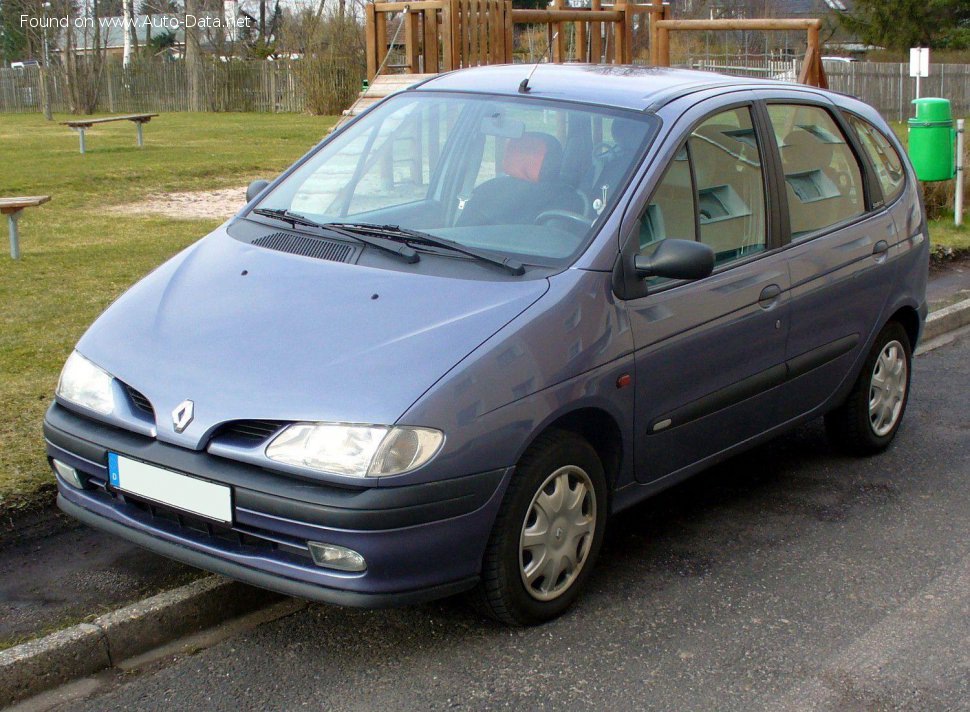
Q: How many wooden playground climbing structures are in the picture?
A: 1